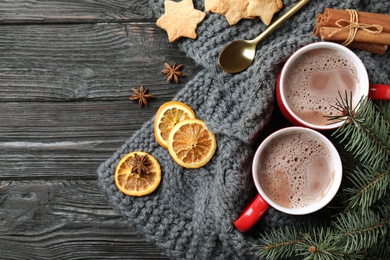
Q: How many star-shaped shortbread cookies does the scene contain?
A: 3